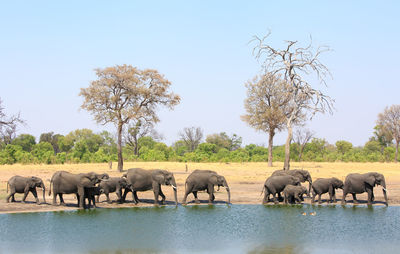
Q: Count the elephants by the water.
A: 11